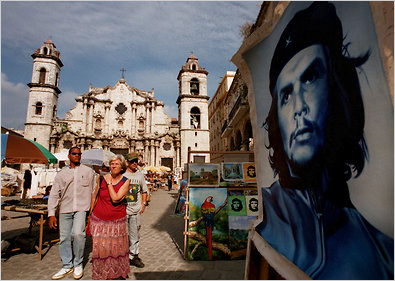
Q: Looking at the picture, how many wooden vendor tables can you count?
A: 1